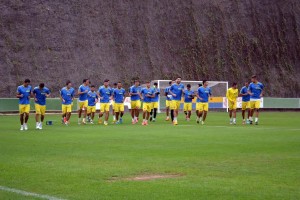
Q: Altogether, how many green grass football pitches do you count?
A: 1